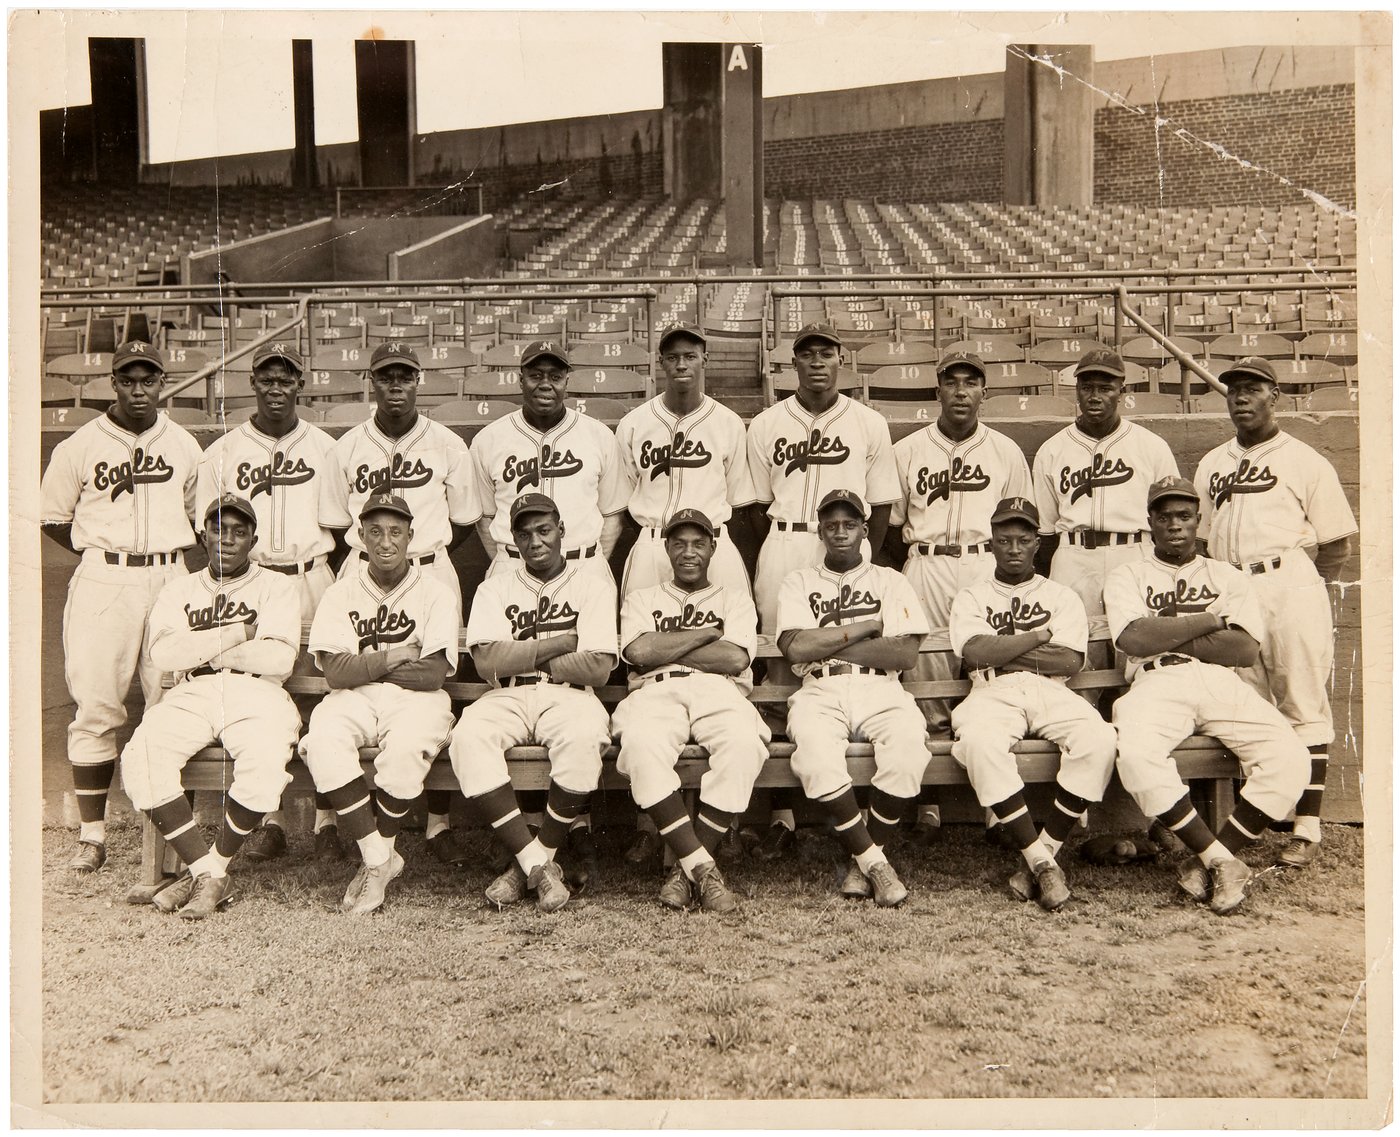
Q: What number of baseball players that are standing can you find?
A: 9